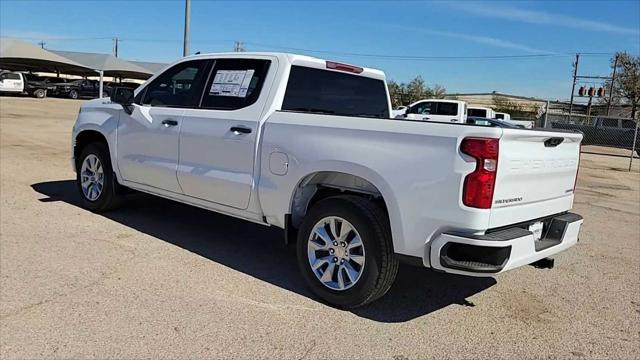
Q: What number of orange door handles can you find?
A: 0